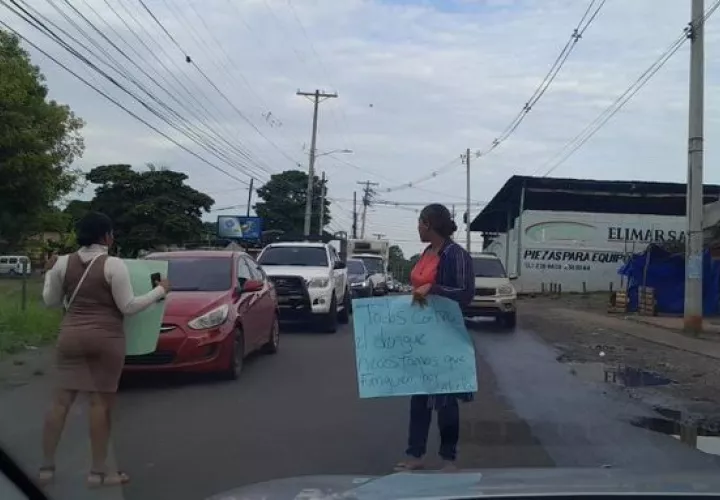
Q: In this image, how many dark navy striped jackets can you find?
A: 1